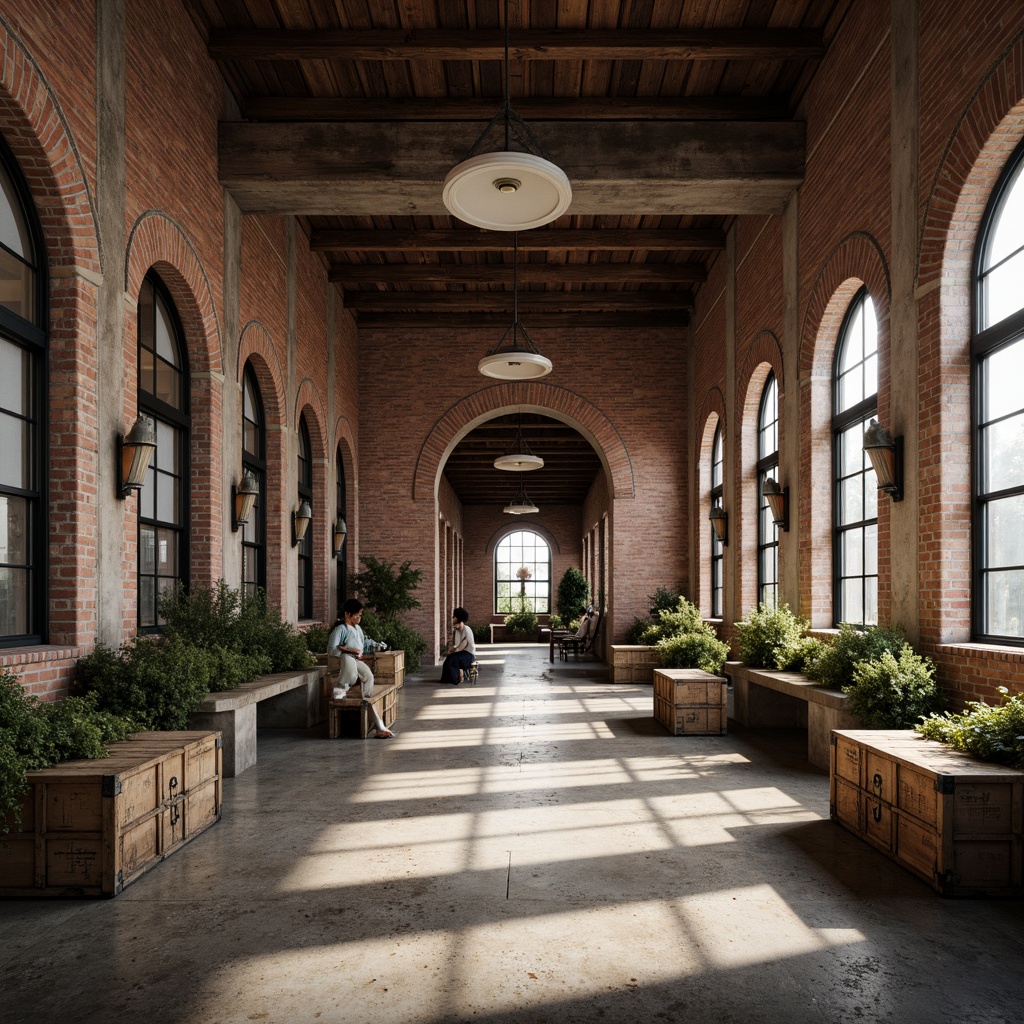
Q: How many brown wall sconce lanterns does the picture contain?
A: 7